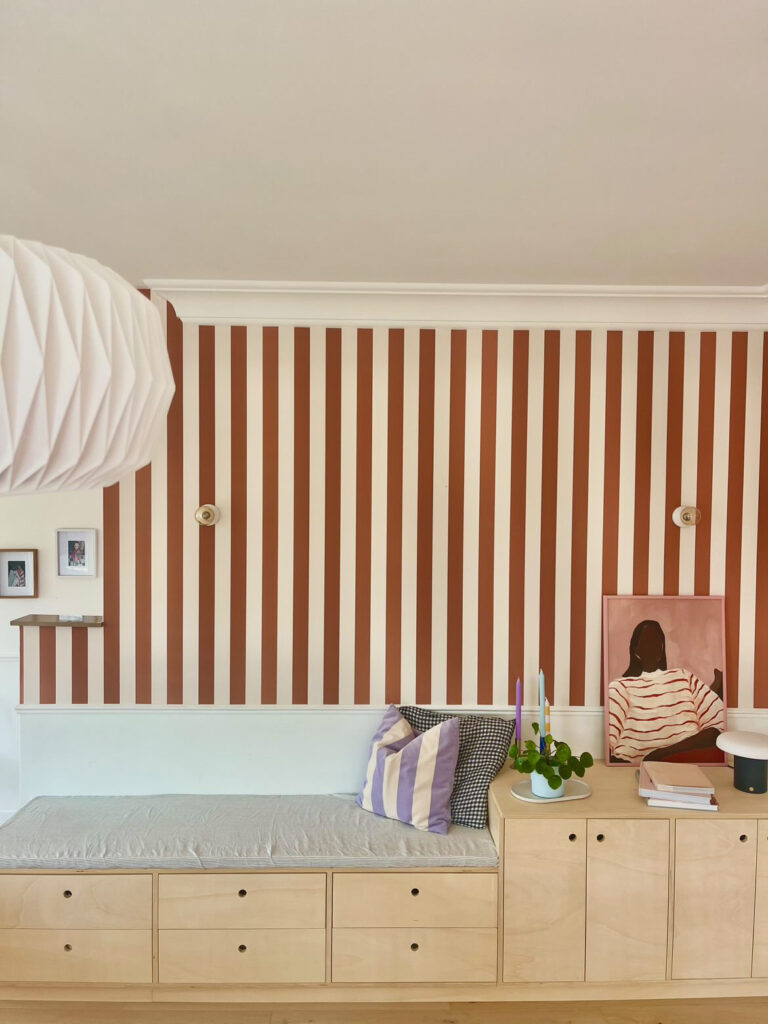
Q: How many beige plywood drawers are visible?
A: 6